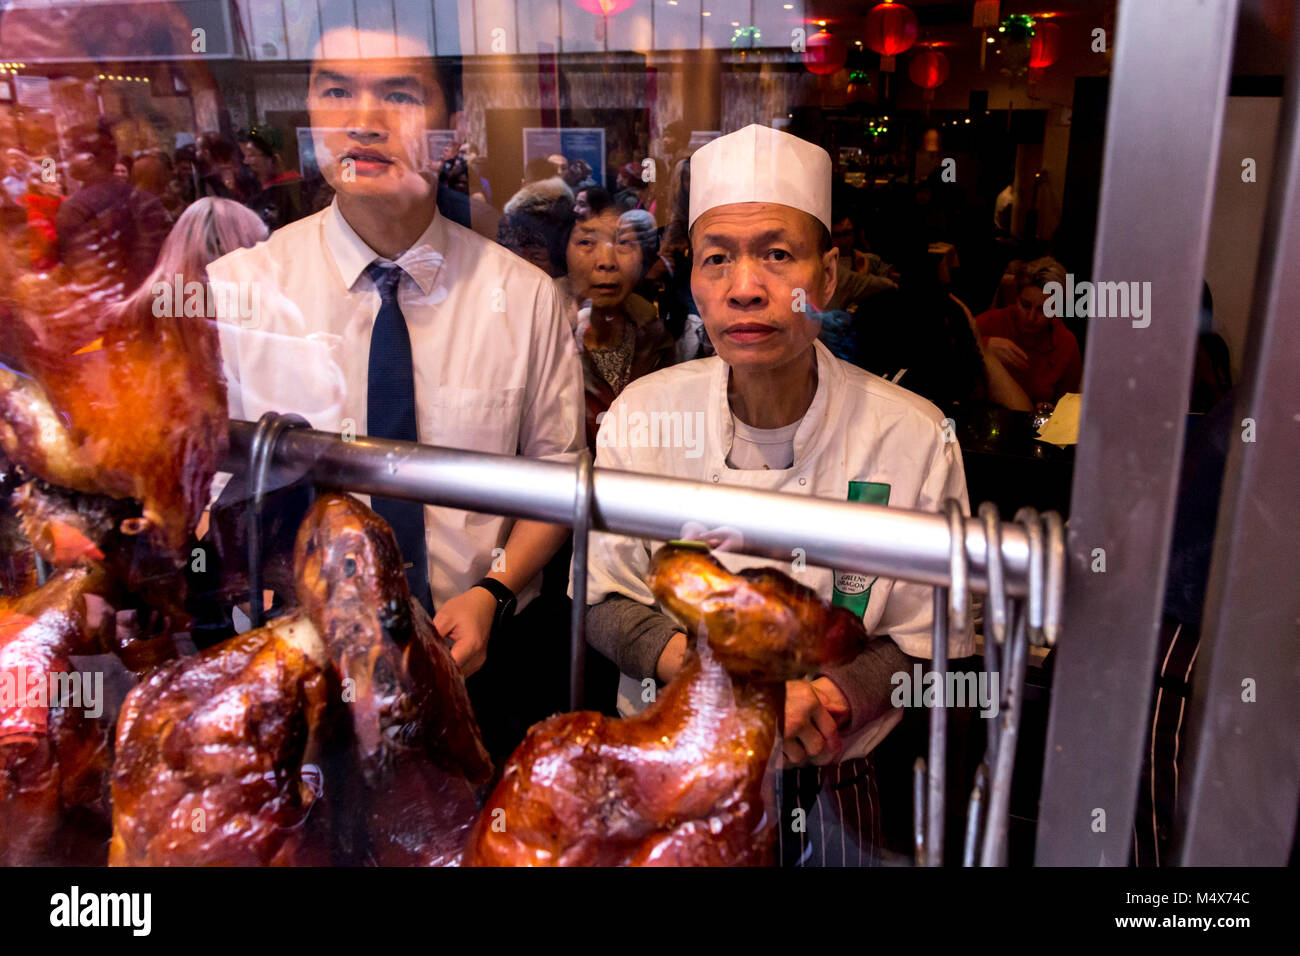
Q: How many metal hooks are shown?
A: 7